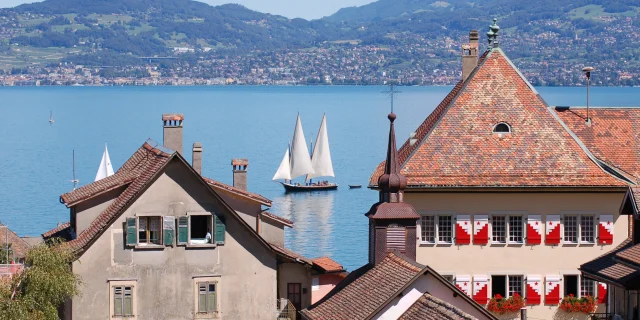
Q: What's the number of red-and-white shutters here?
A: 10